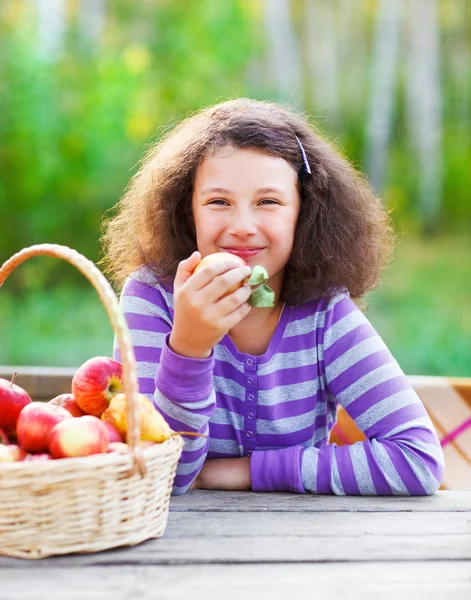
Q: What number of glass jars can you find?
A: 0